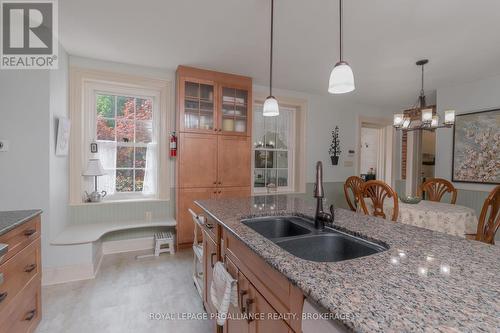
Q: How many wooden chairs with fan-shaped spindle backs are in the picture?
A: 4